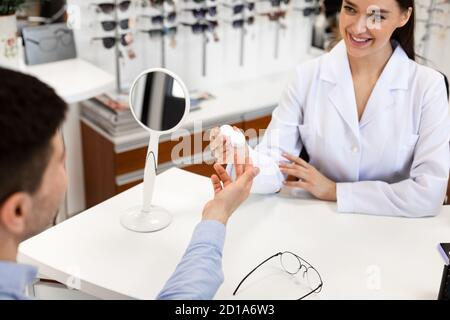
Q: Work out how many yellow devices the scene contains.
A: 0